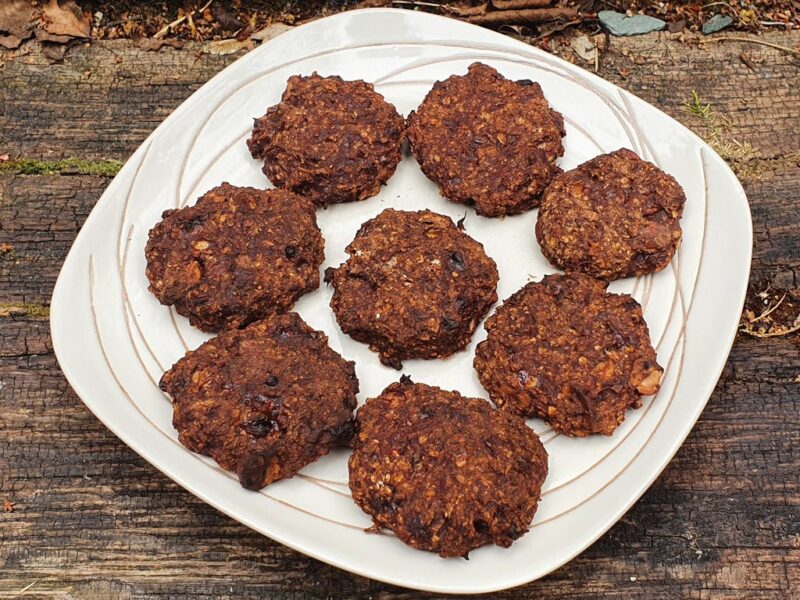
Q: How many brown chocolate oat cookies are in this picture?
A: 8